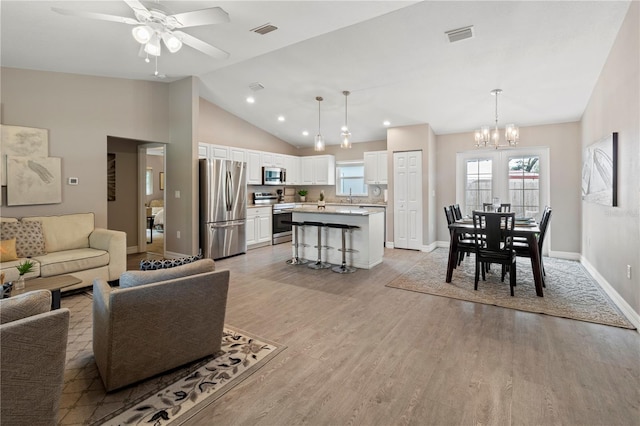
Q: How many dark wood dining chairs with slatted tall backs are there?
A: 6